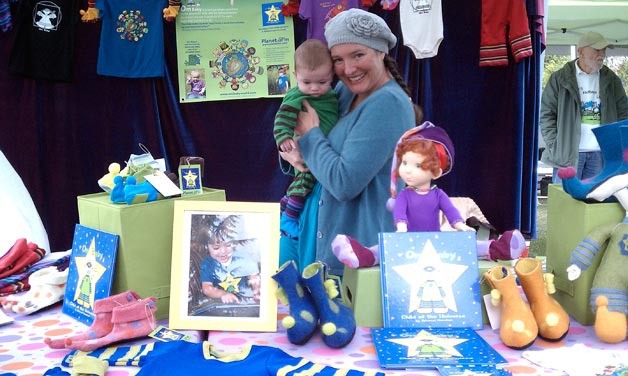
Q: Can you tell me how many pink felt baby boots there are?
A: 2